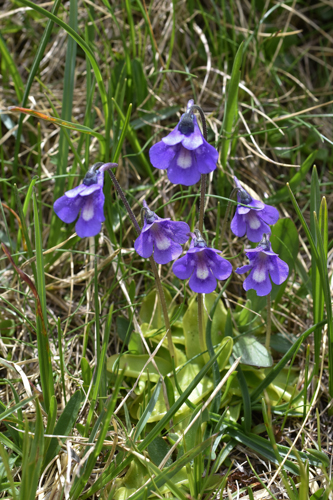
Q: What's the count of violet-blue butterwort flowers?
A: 6